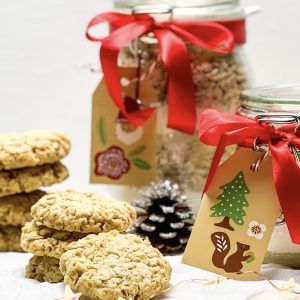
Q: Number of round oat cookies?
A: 8